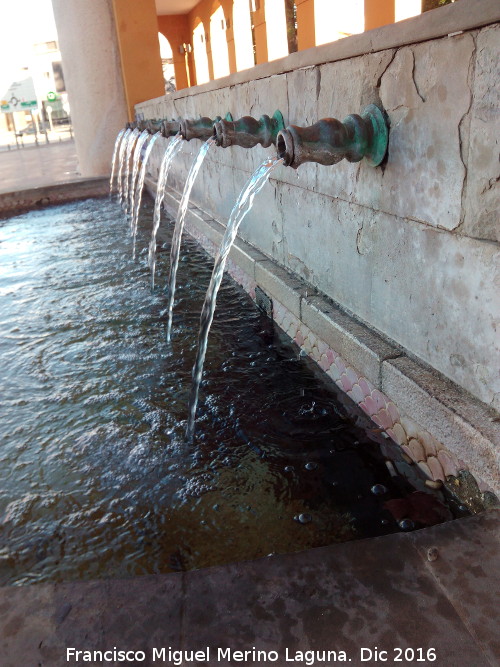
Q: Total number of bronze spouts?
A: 8